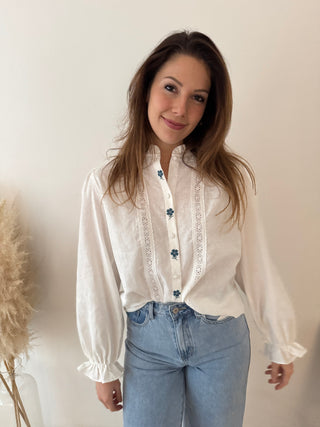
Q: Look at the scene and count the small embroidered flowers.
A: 4